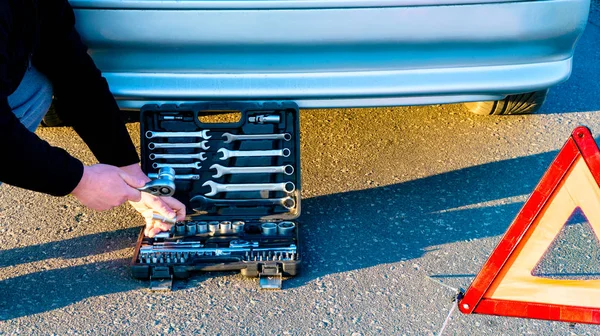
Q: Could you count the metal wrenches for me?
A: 9